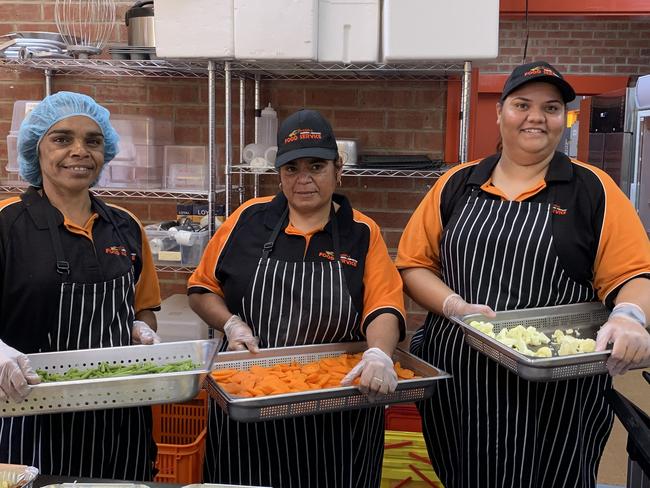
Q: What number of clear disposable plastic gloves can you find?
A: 6